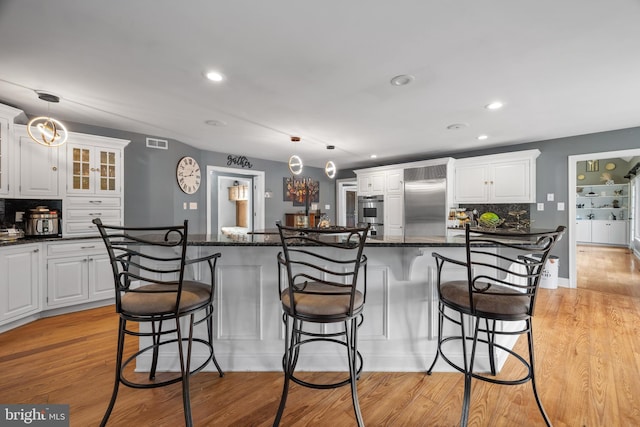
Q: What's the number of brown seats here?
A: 3